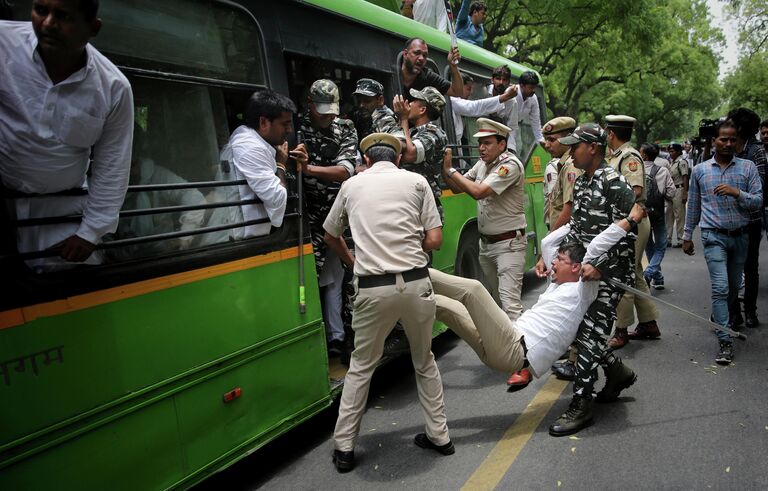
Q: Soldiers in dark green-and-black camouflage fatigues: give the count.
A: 4